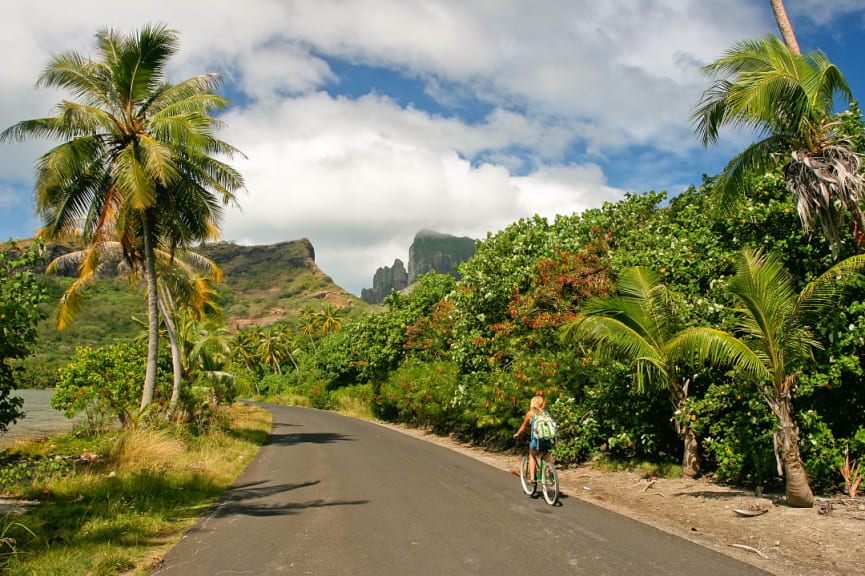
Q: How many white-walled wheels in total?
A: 2